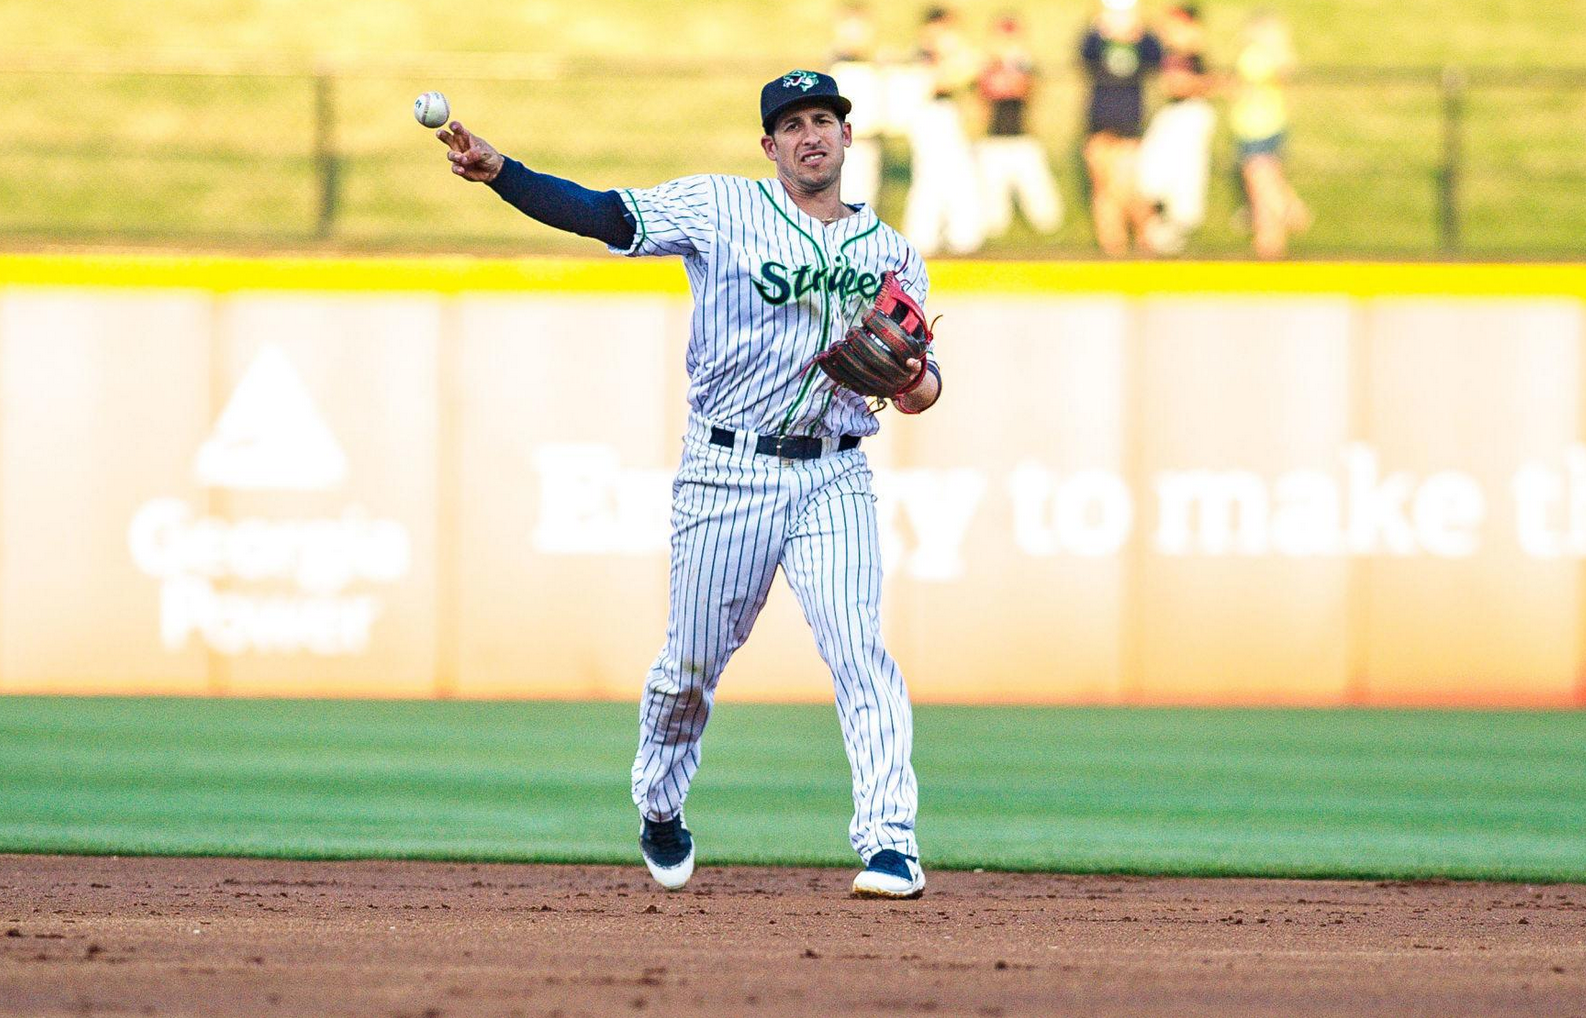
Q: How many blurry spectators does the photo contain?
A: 6